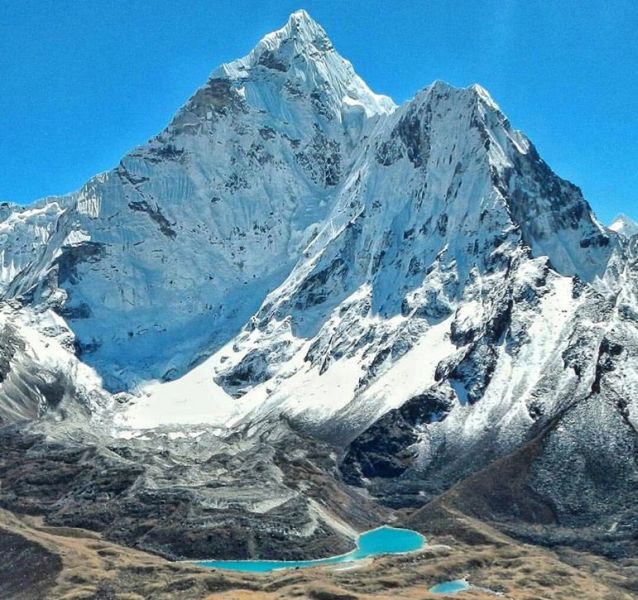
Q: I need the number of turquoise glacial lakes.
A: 2